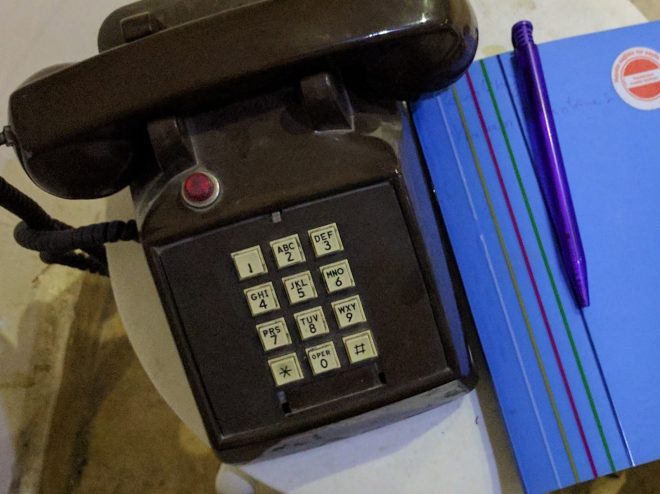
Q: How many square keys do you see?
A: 12